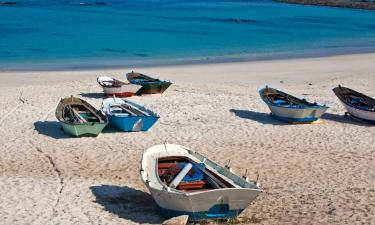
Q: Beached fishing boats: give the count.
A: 7